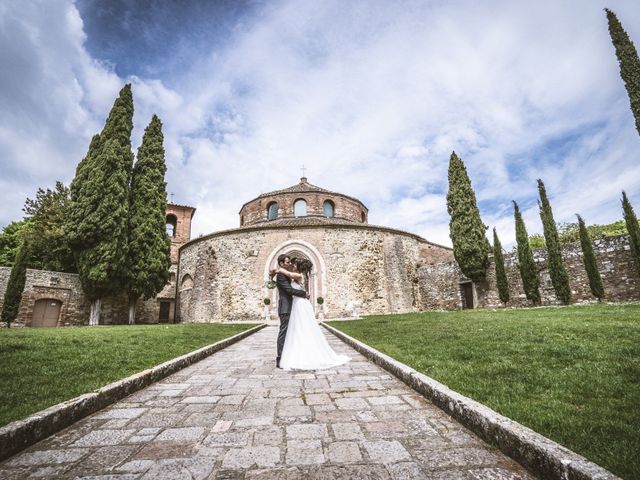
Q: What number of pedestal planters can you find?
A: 2